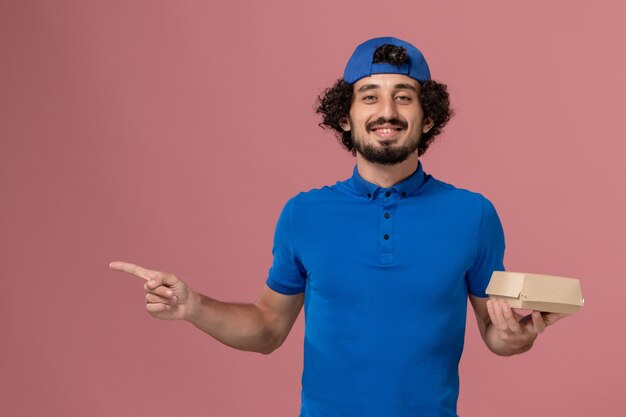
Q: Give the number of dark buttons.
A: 5